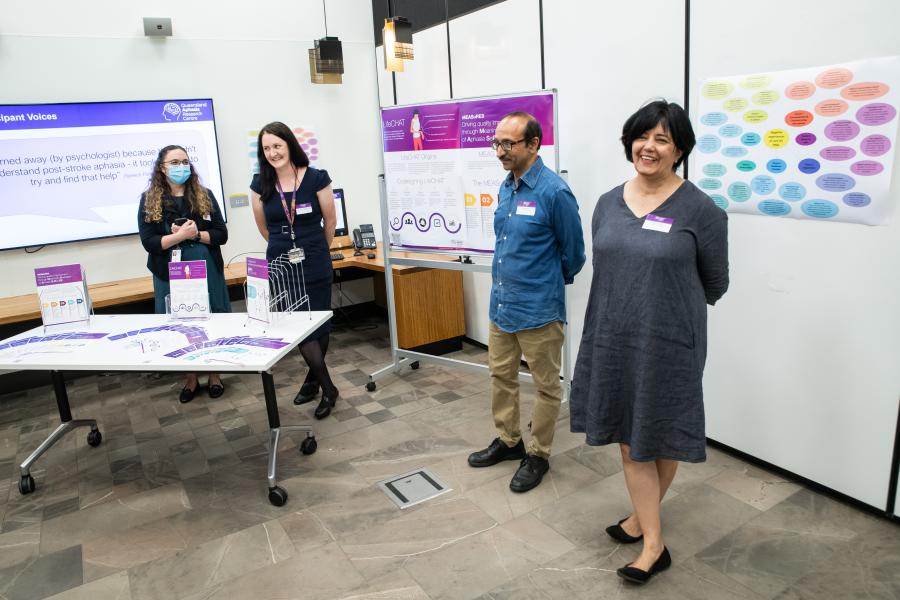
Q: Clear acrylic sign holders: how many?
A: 2